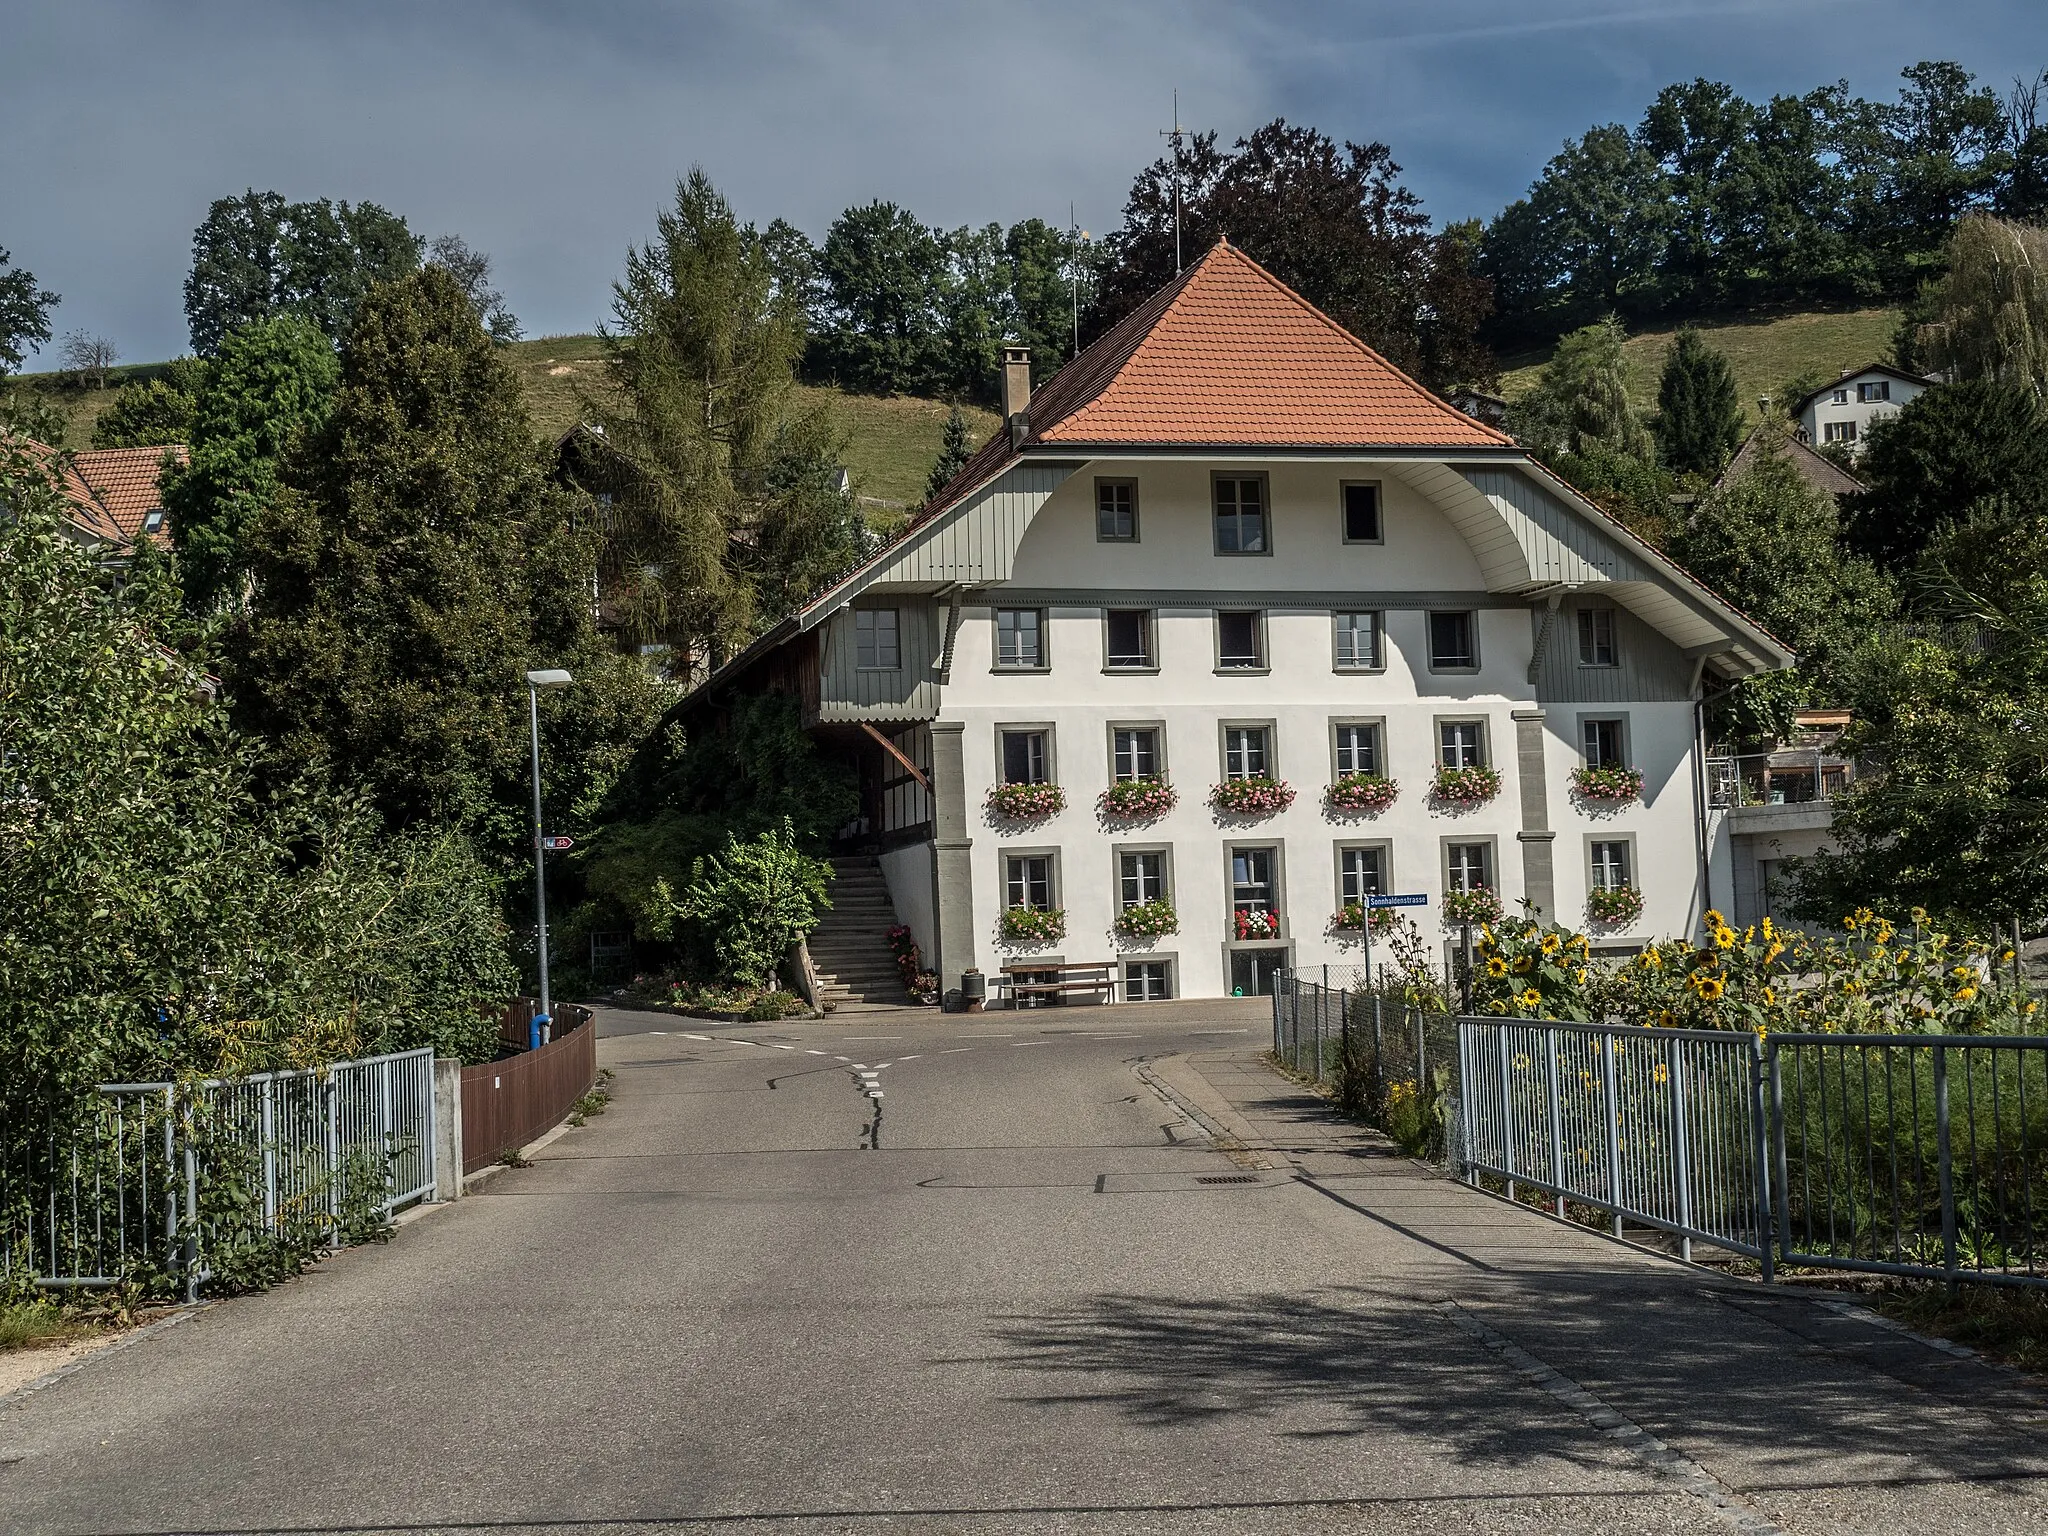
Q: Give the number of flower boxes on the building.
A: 12